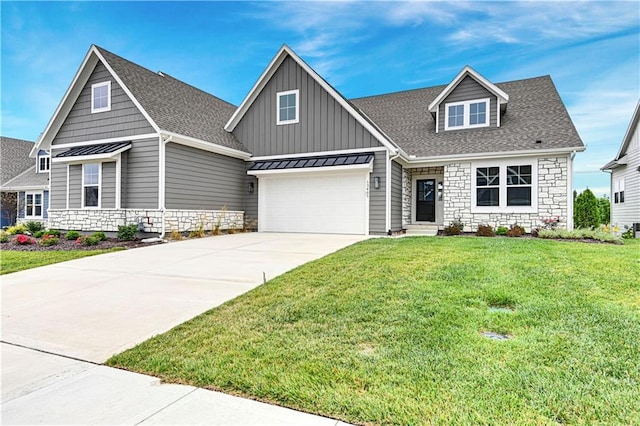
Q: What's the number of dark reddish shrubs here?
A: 3